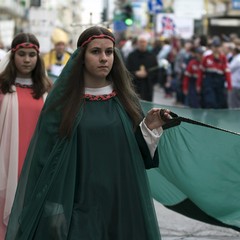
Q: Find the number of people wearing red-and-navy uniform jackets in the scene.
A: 2